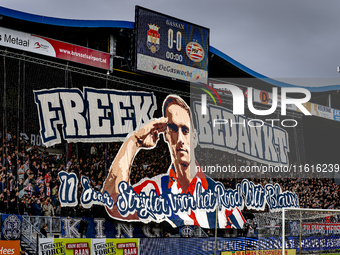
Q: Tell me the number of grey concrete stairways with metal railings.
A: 1